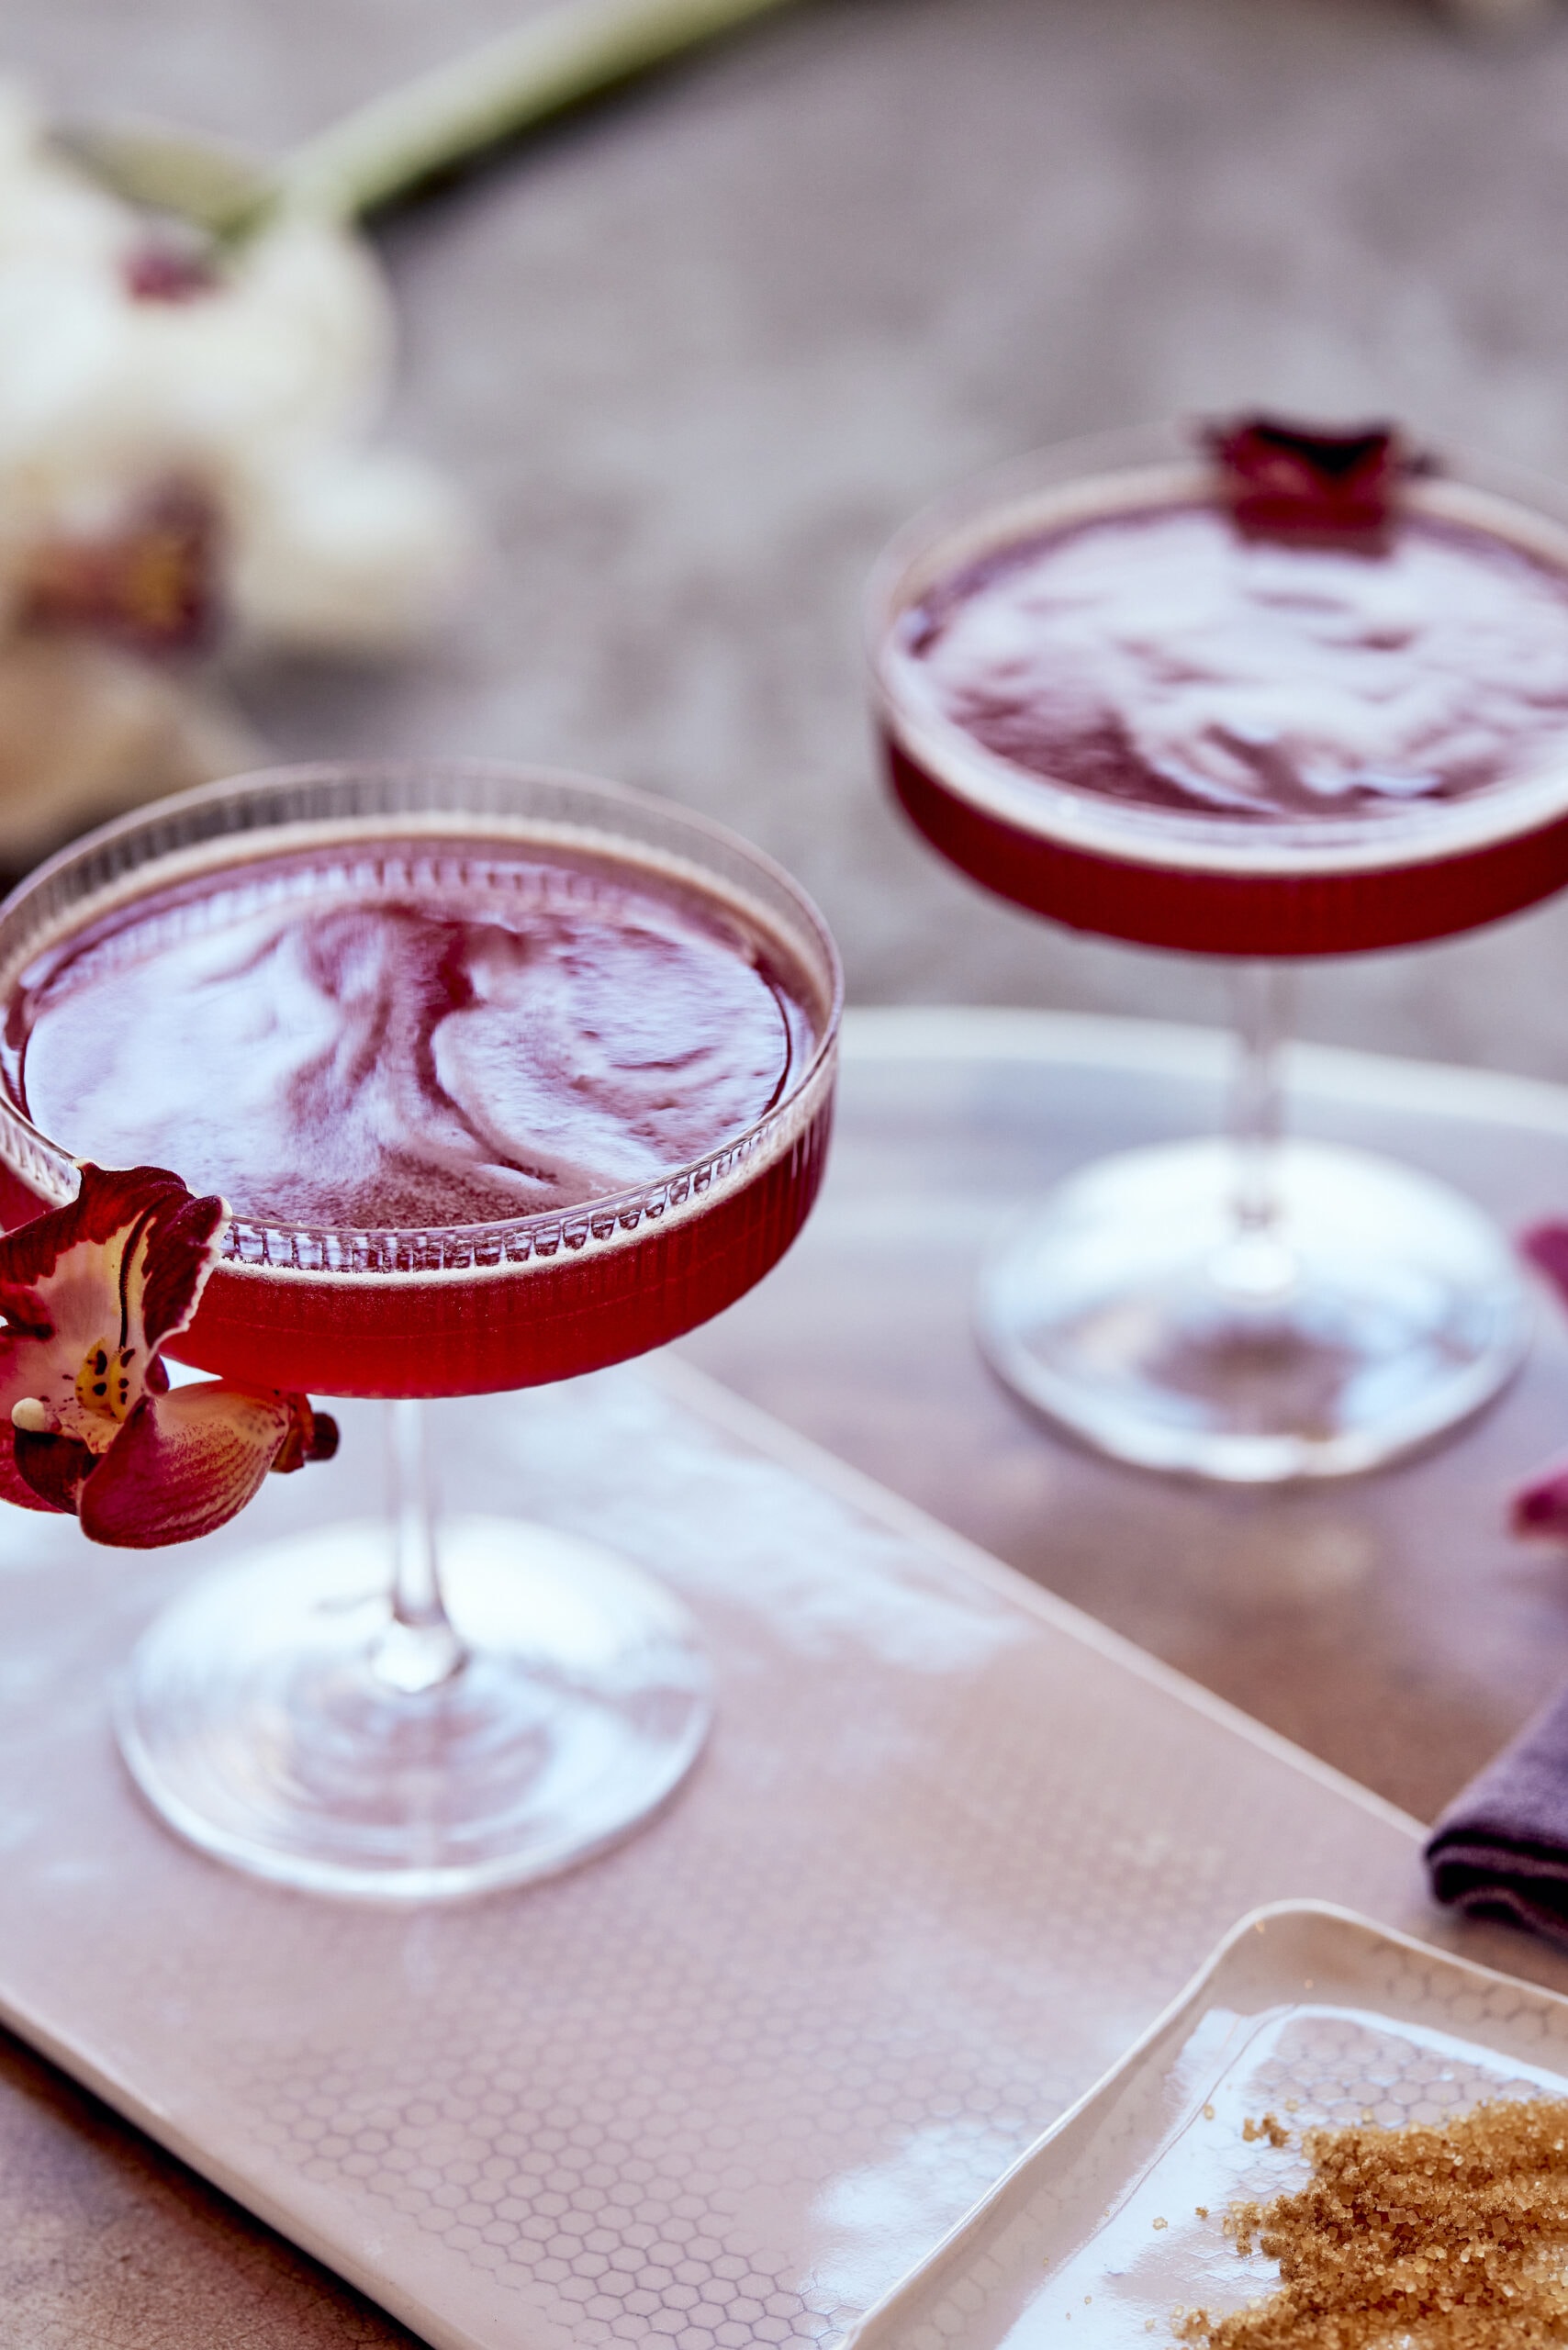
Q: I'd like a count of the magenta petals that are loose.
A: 2